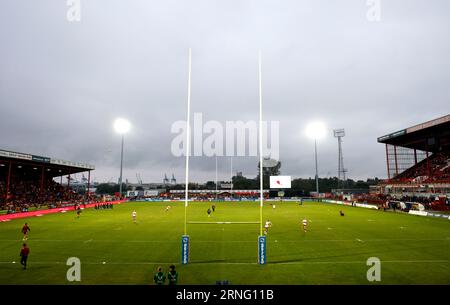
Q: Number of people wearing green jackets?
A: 2